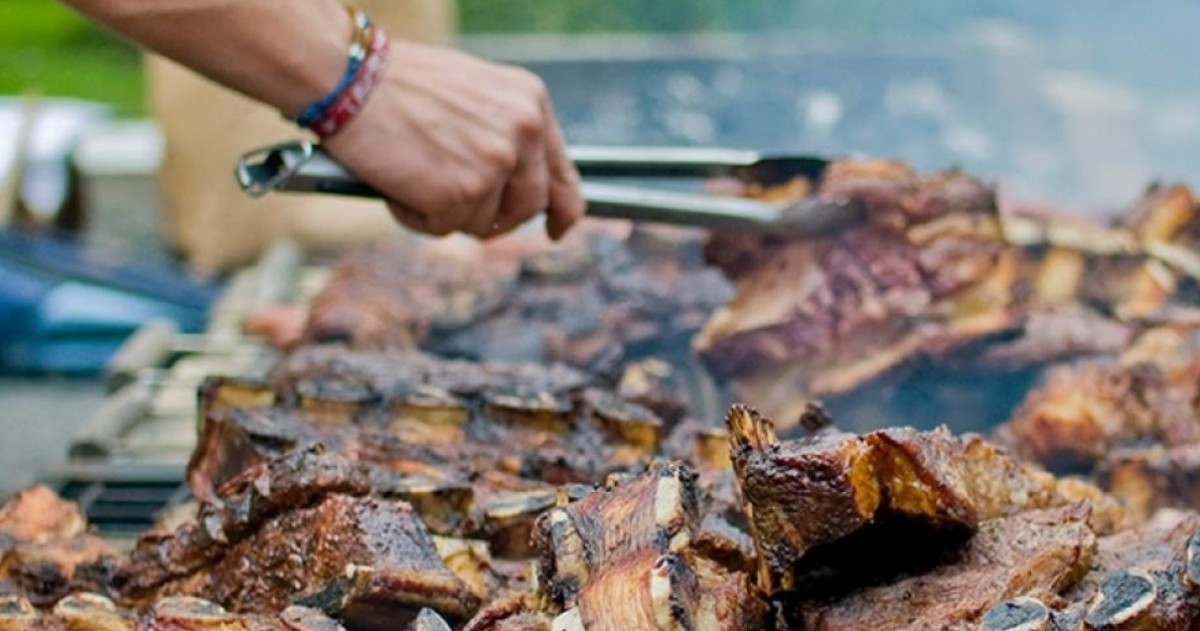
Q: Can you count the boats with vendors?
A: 0